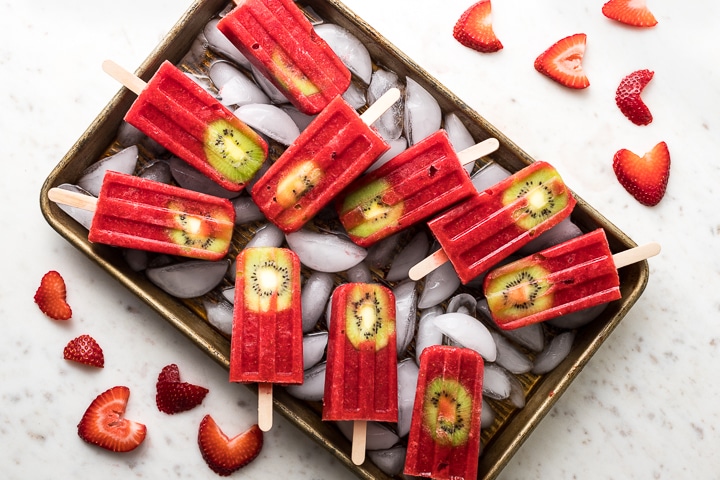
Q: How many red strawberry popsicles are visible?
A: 10